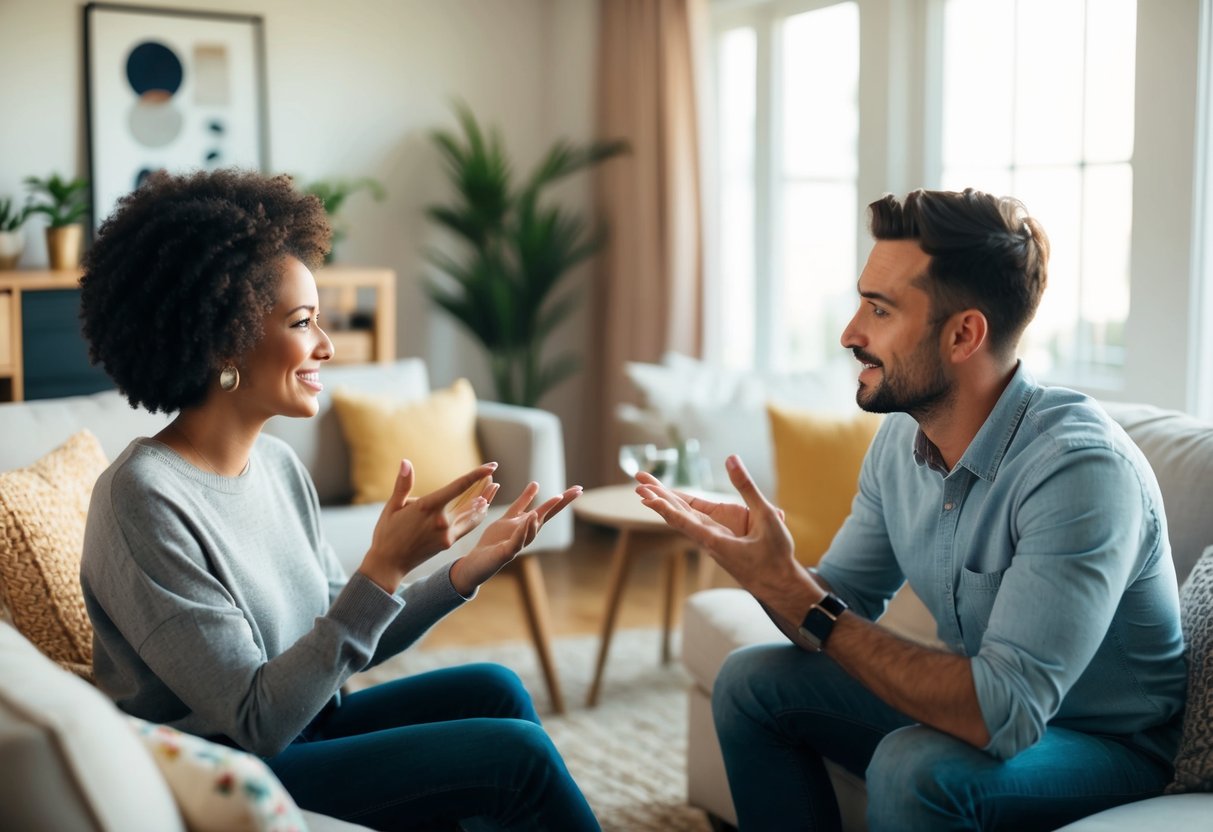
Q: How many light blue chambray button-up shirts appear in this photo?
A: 1